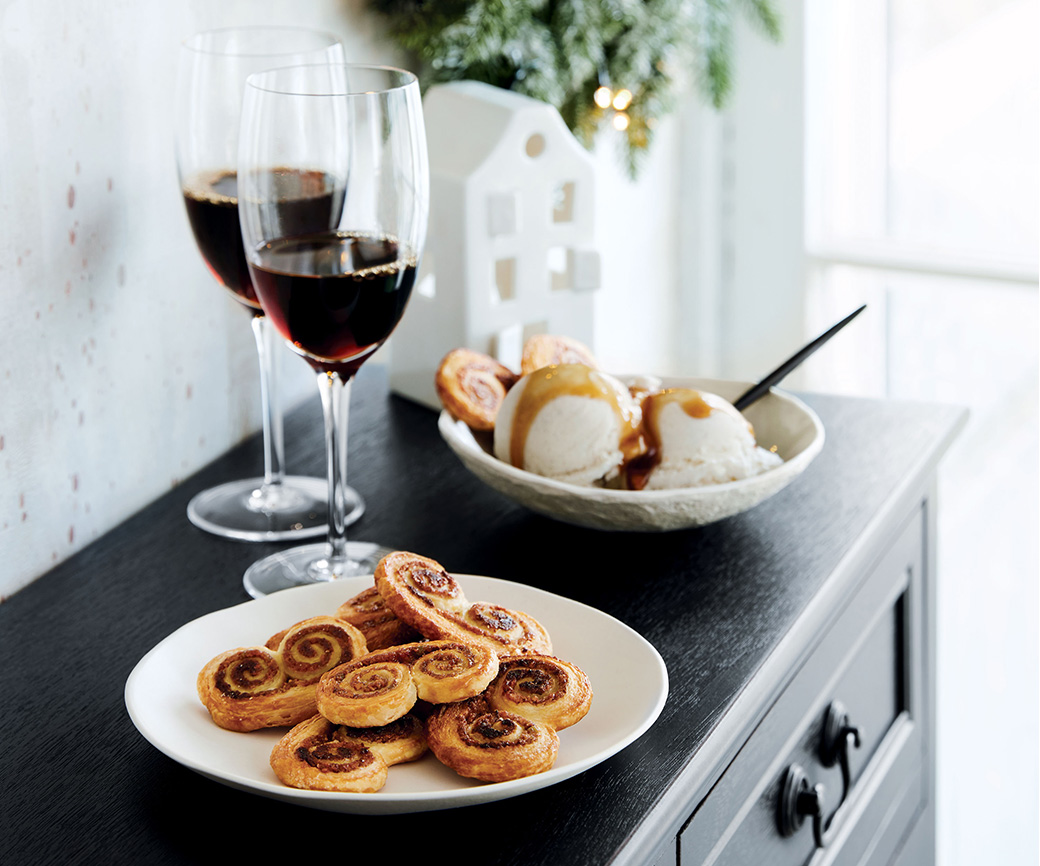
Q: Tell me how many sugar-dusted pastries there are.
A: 8